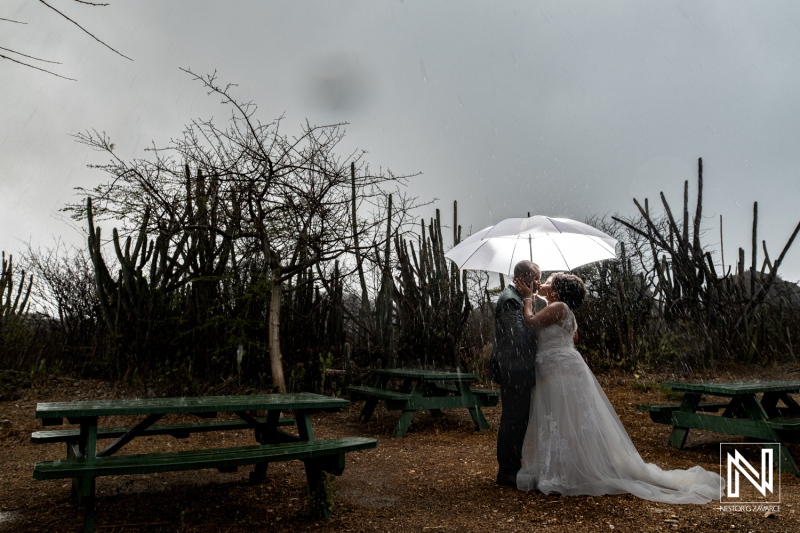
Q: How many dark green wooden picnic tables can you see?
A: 3